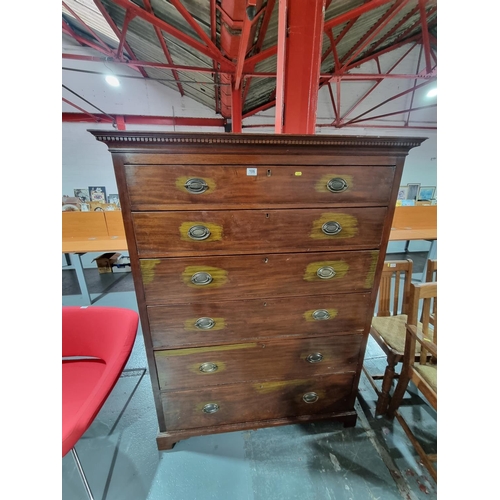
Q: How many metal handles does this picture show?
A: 12